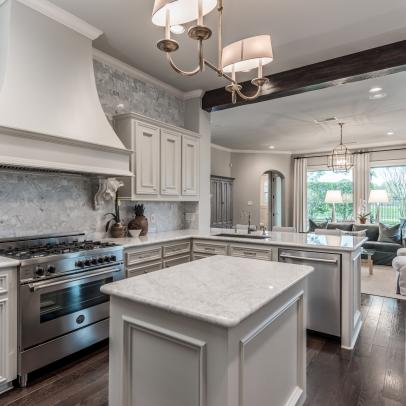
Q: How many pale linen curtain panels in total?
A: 2